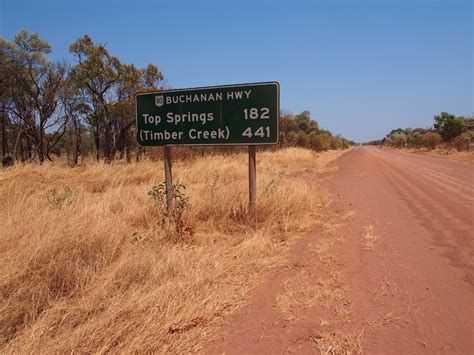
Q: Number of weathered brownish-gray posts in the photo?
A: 2